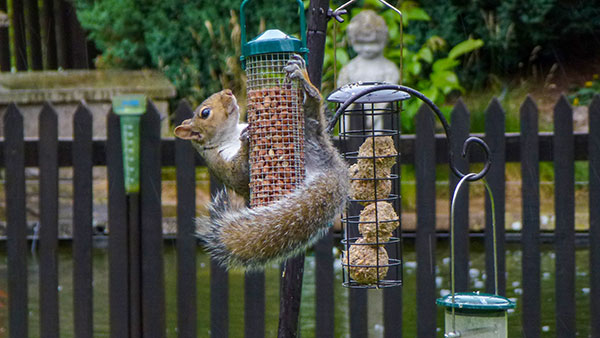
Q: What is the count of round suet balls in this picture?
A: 4